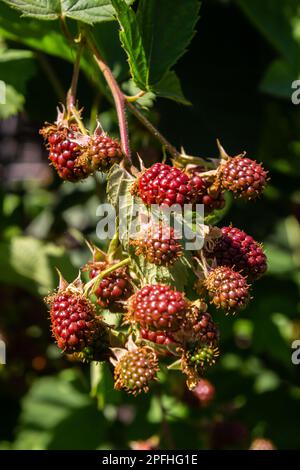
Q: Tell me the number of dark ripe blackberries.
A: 0